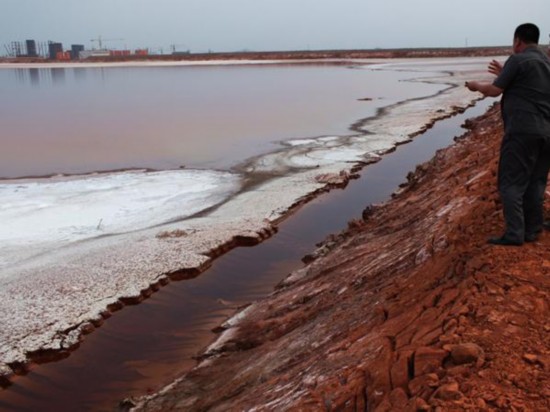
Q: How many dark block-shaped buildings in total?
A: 3